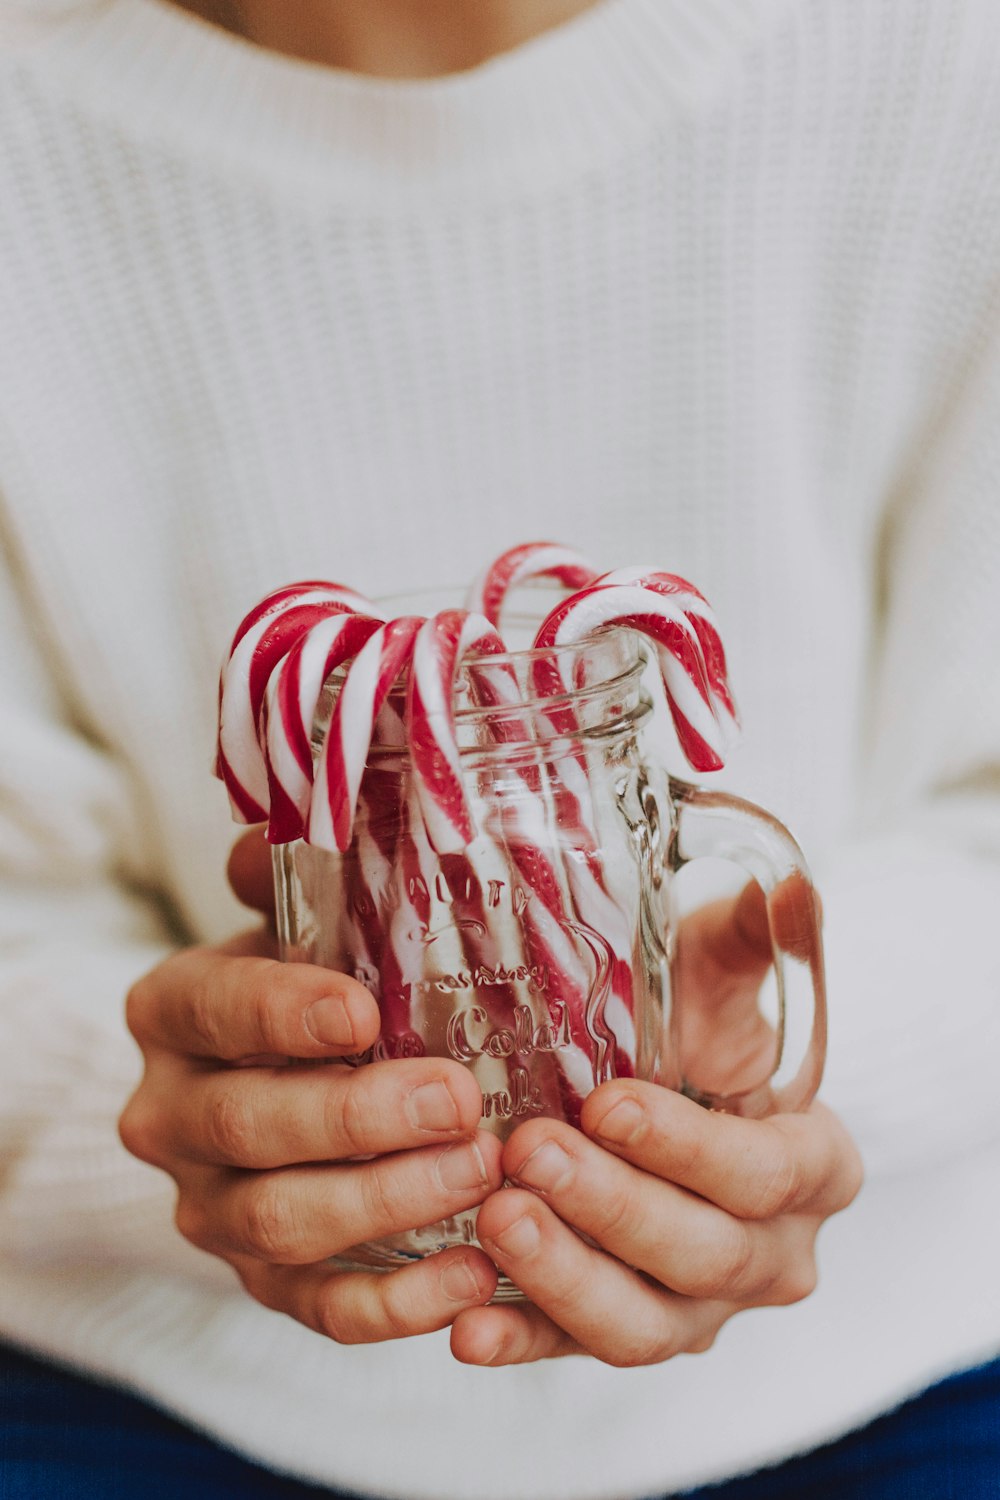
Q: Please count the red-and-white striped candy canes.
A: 8